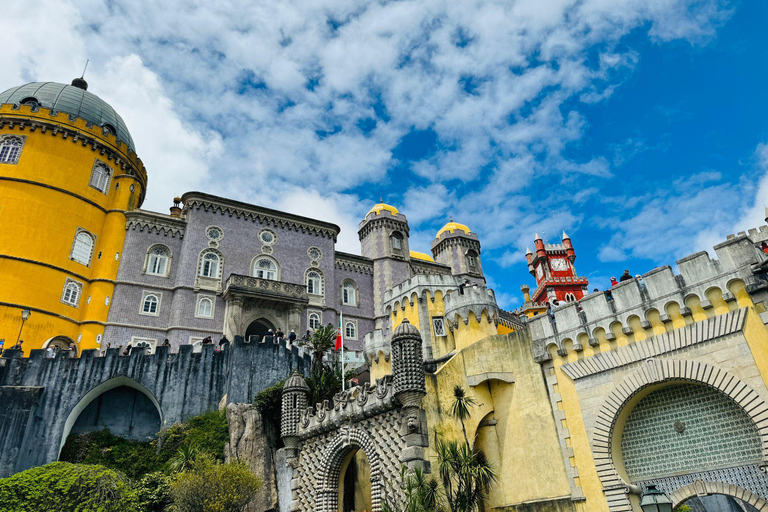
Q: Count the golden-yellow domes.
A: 2